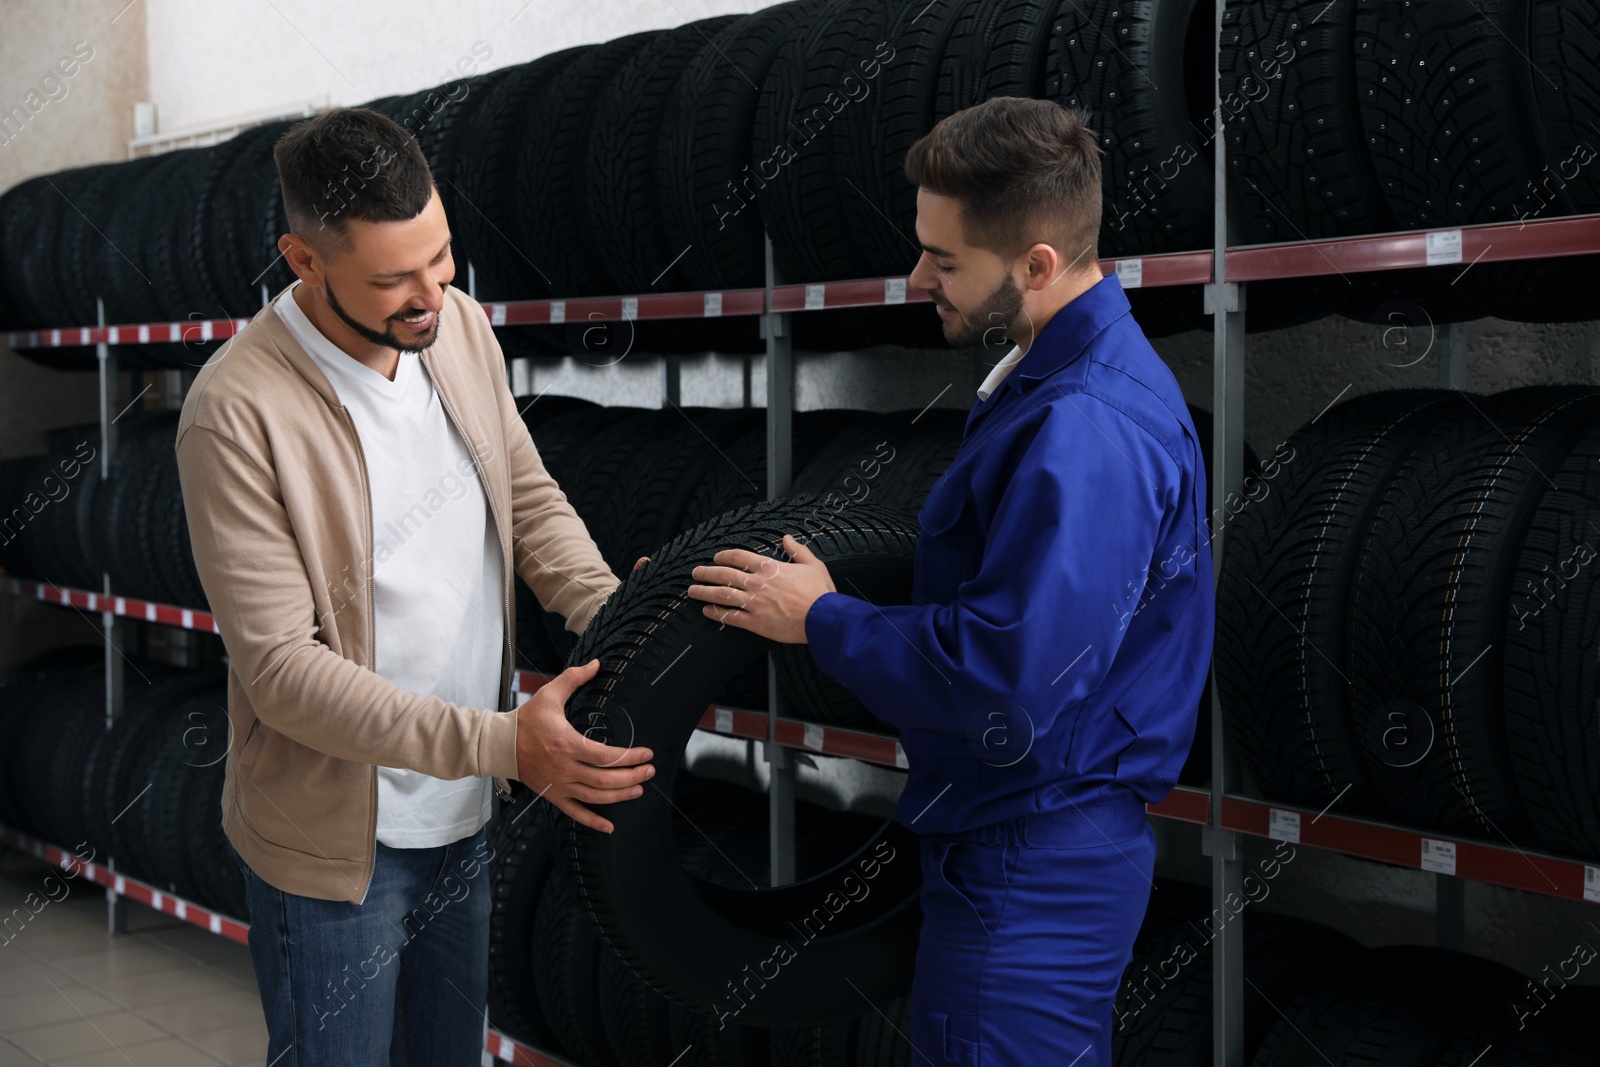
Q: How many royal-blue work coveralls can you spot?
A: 1